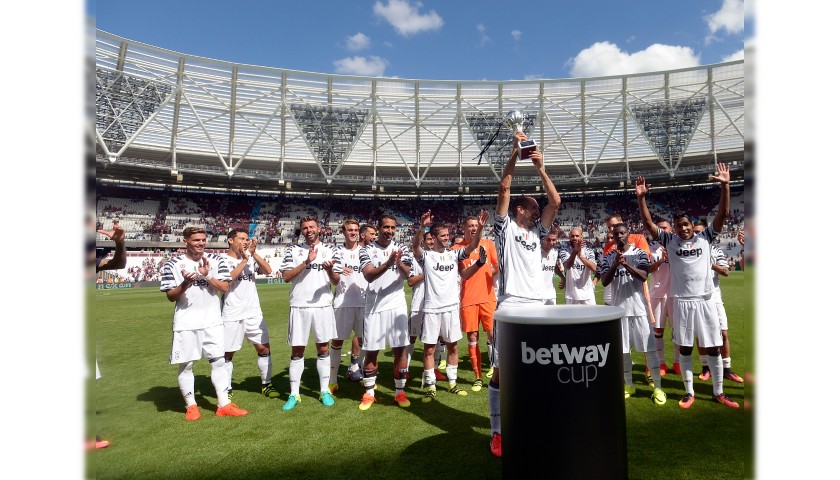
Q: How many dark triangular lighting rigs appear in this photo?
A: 4